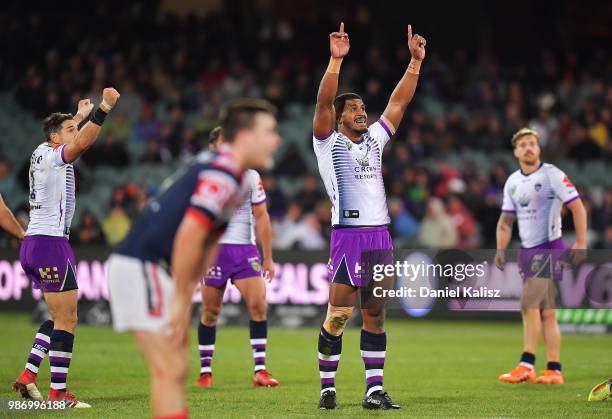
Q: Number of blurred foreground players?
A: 1